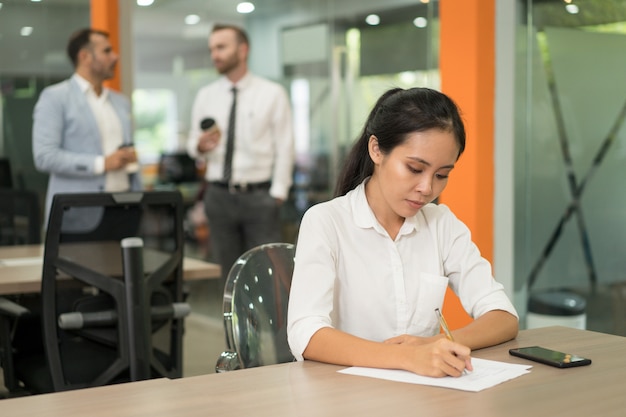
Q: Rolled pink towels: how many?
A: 0